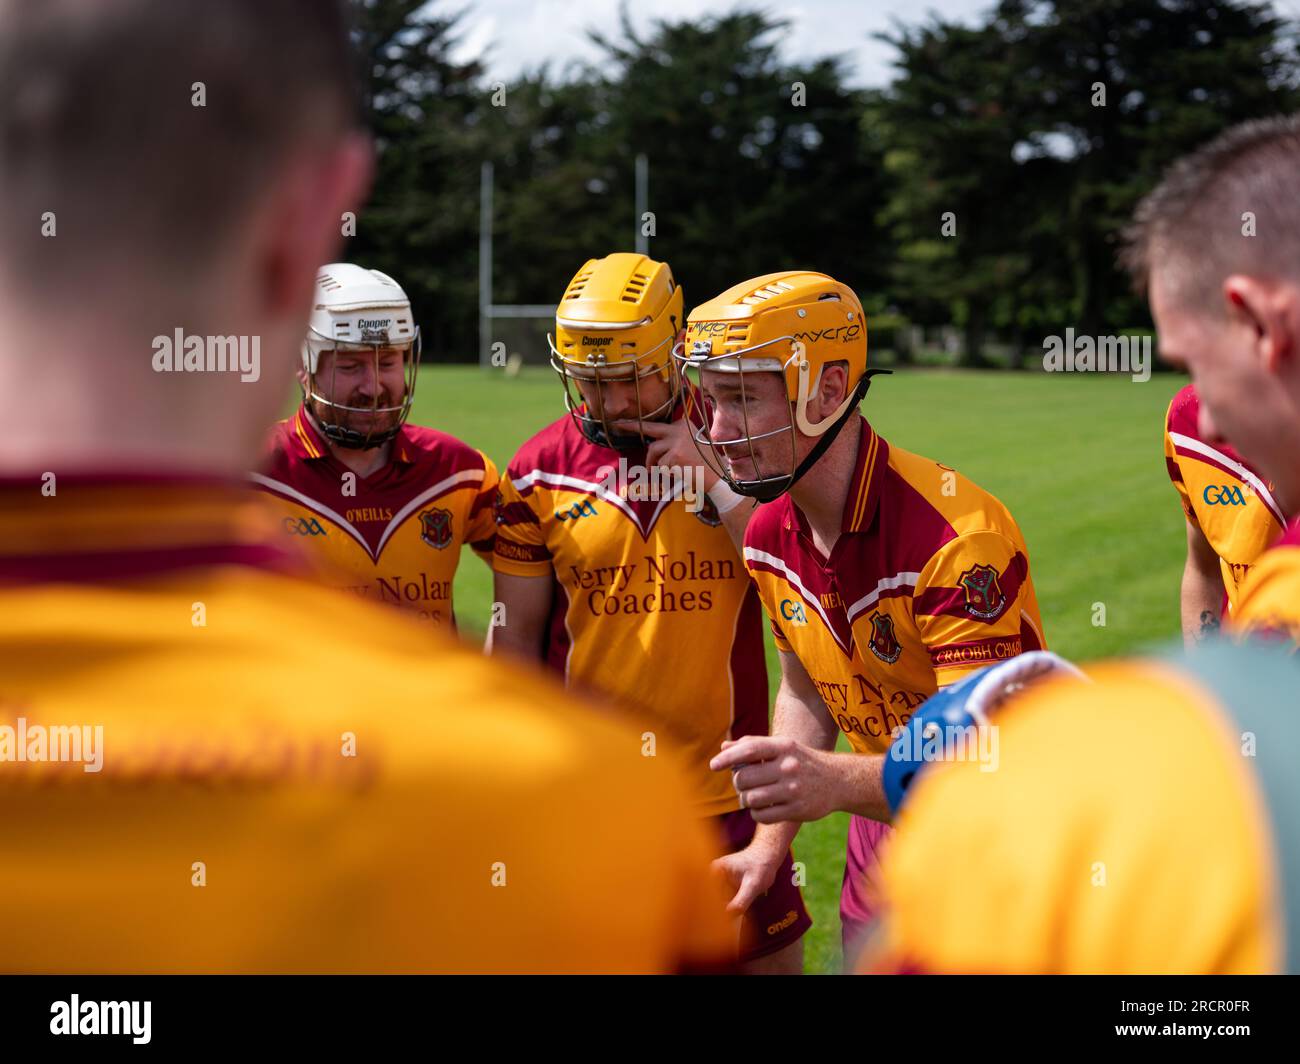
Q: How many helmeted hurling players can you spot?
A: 3